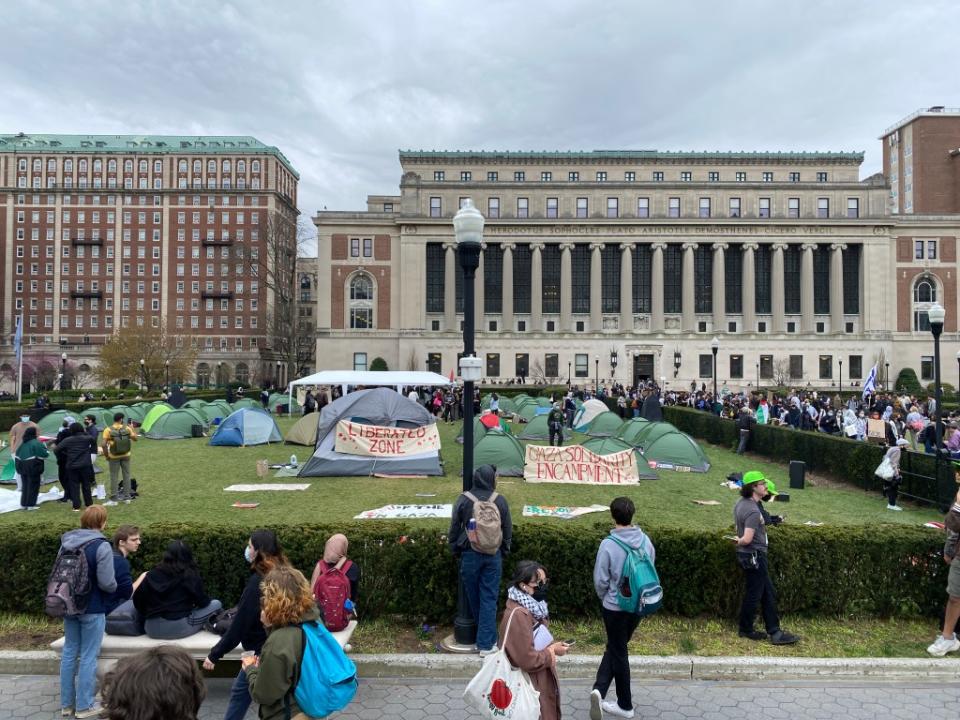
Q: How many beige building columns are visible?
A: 14